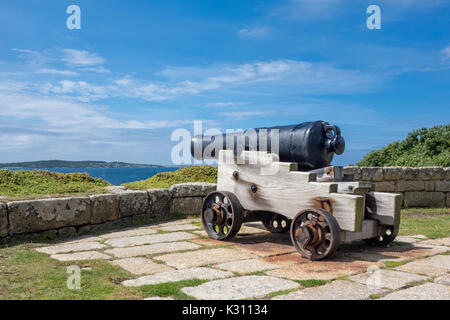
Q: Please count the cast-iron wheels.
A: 4